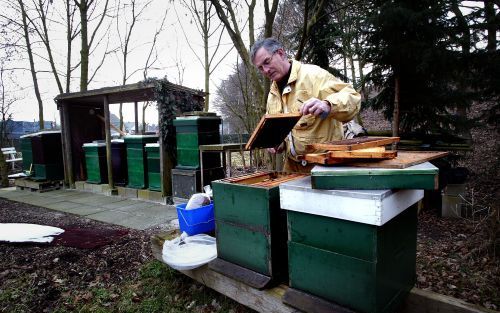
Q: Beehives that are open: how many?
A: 1